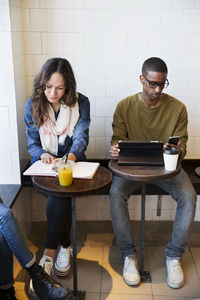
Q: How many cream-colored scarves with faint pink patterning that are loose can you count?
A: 1